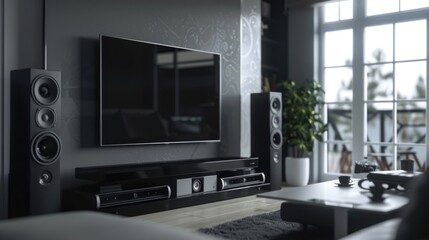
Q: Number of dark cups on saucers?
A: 2